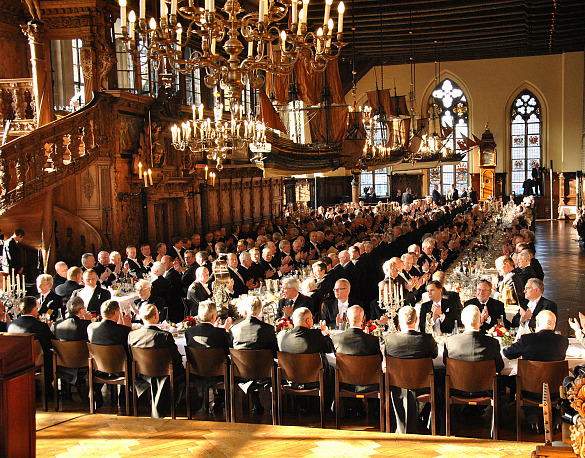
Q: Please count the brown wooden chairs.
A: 11